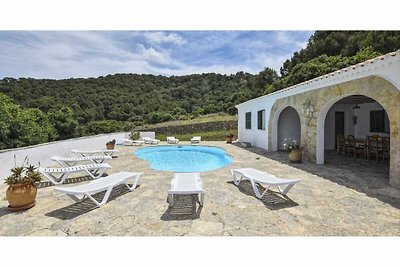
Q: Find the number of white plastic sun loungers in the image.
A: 10